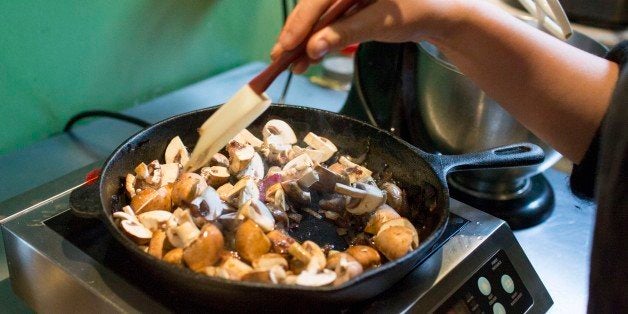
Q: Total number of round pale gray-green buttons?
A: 3